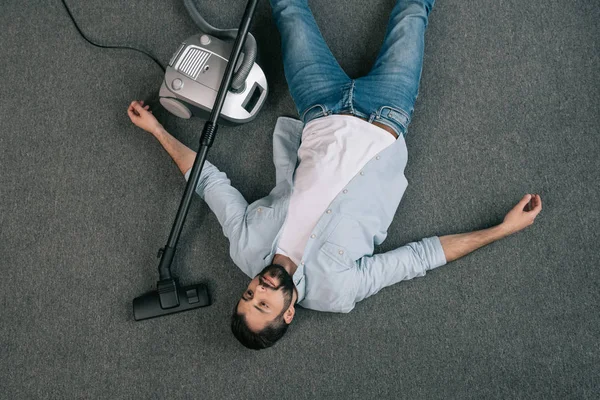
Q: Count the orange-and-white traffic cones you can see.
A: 0